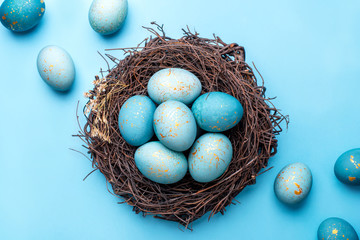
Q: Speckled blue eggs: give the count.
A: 12